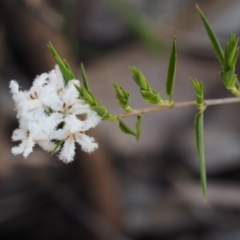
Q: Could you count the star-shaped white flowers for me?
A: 5